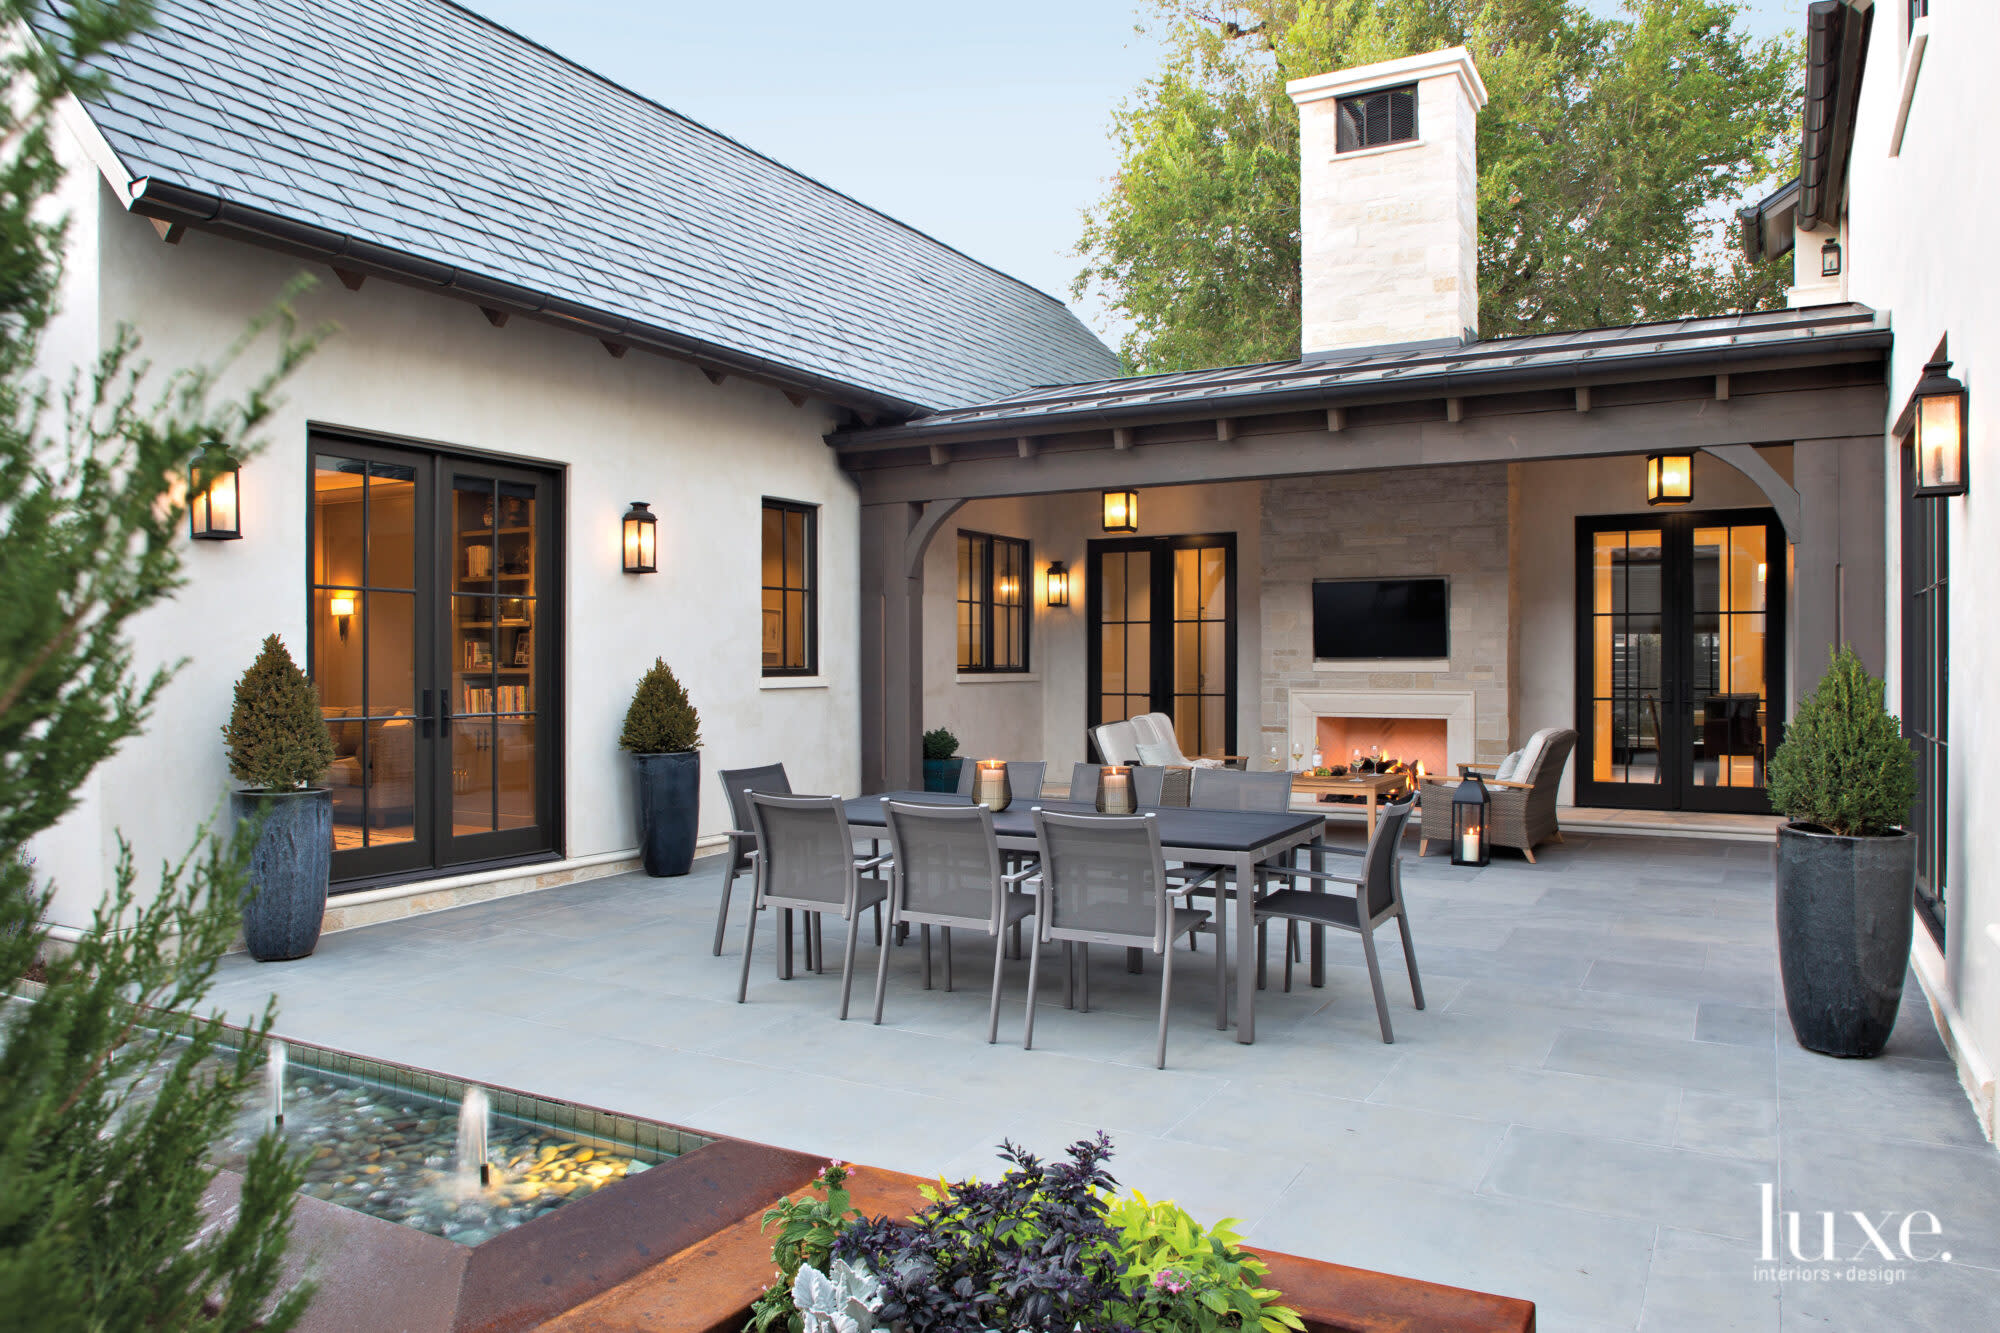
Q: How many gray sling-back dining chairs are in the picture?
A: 8